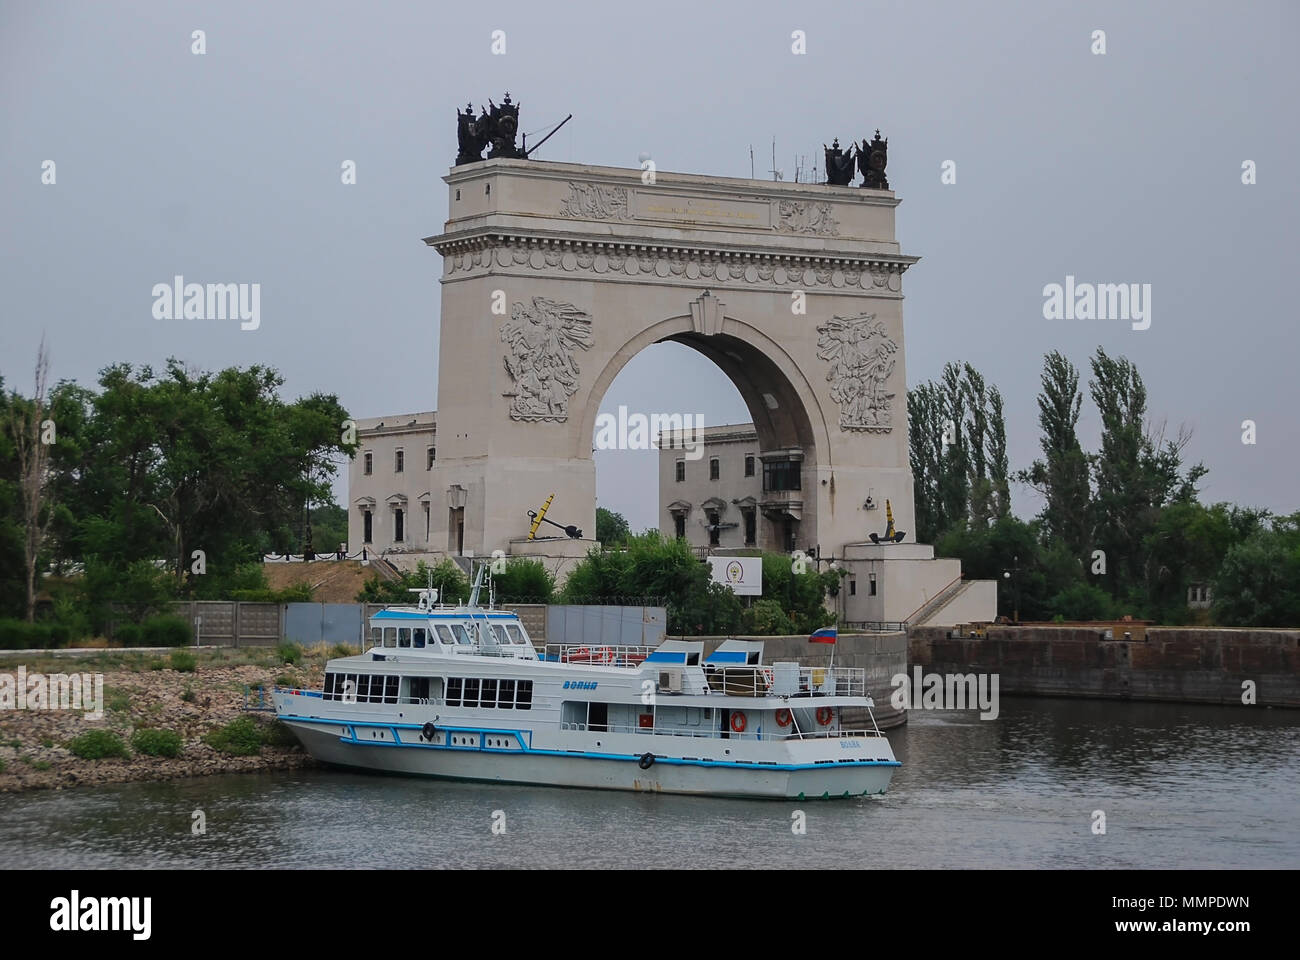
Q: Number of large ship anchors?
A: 2